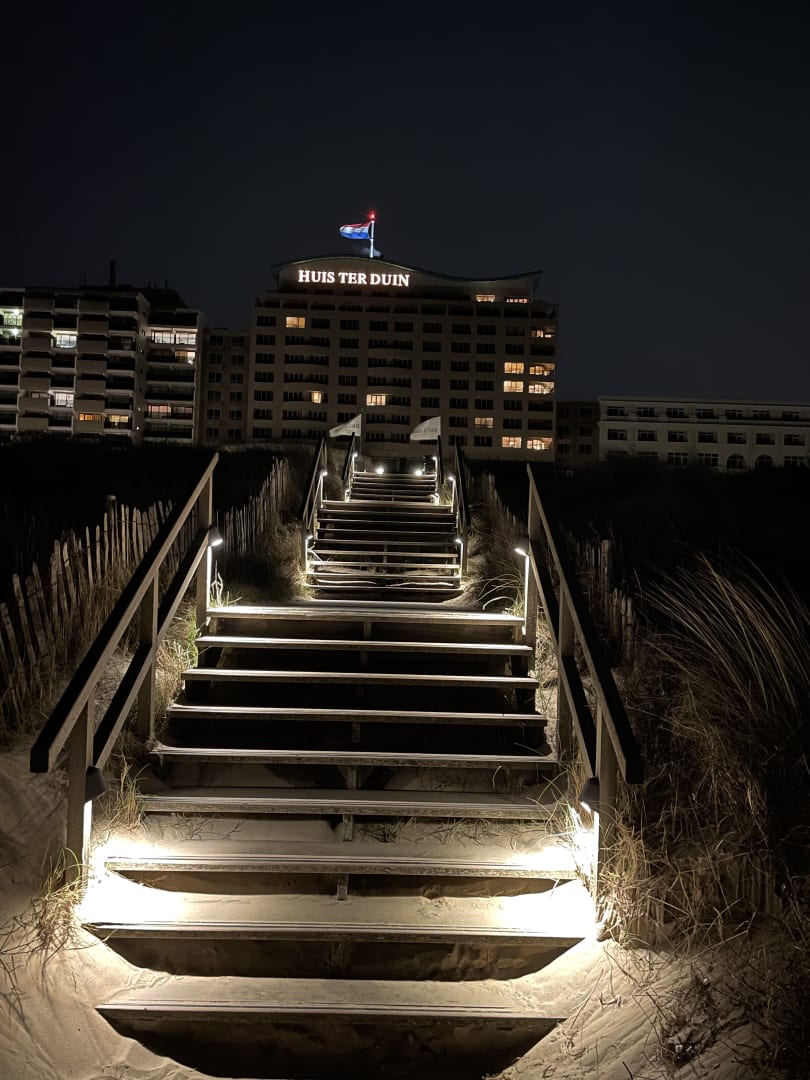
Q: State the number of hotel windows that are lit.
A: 13